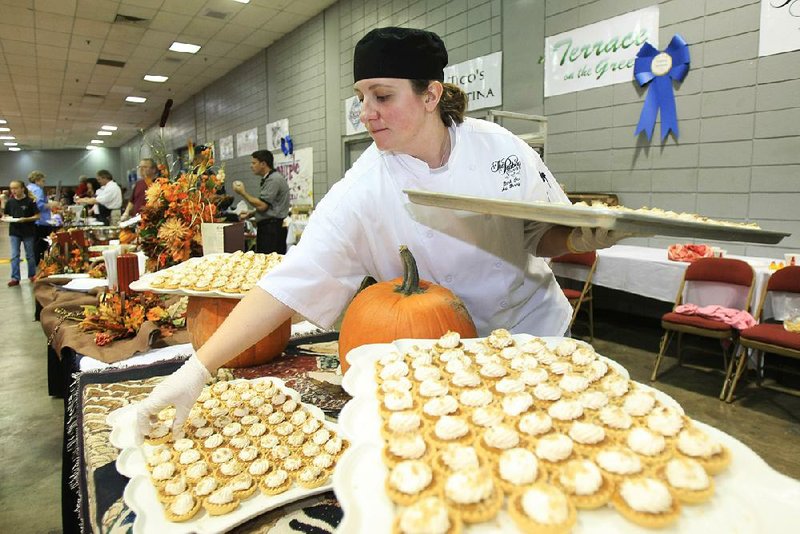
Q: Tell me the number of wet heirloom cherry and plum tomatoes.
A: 0